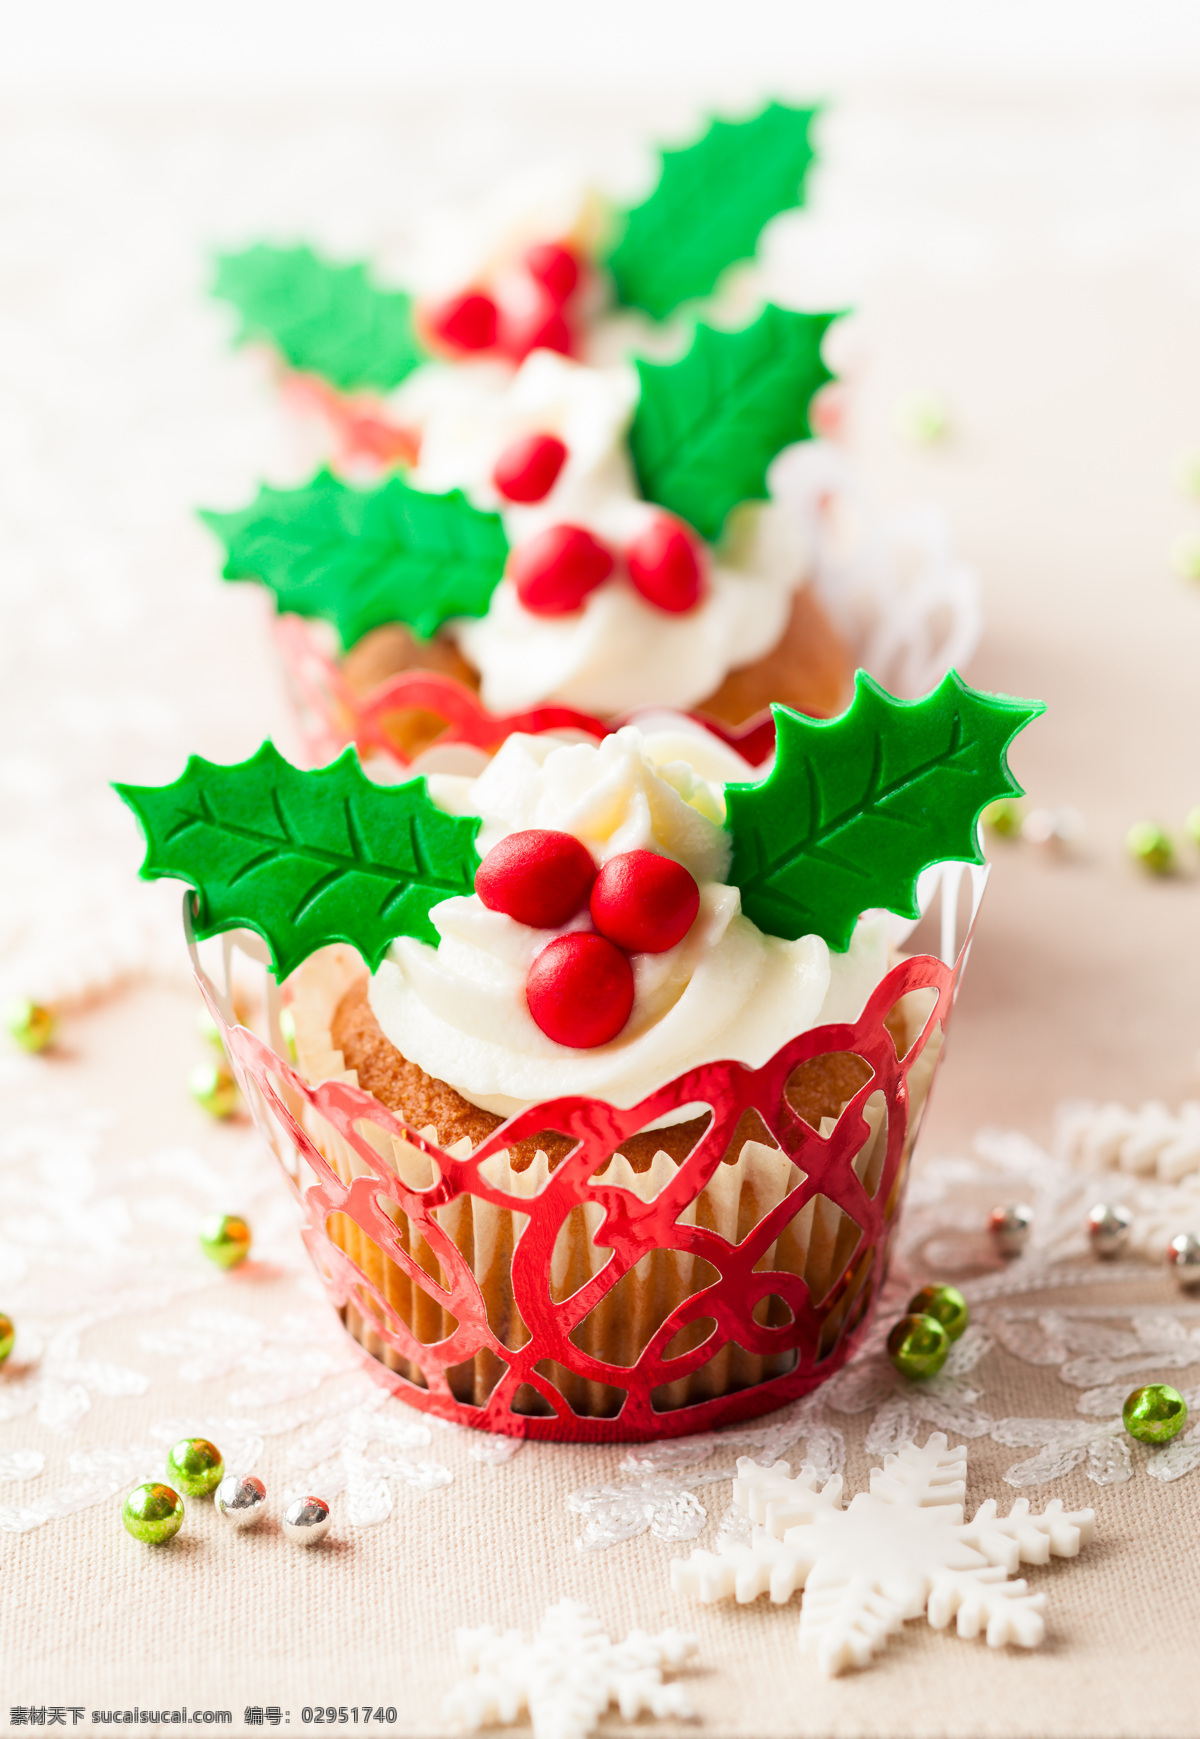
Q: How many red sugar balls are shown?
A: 9